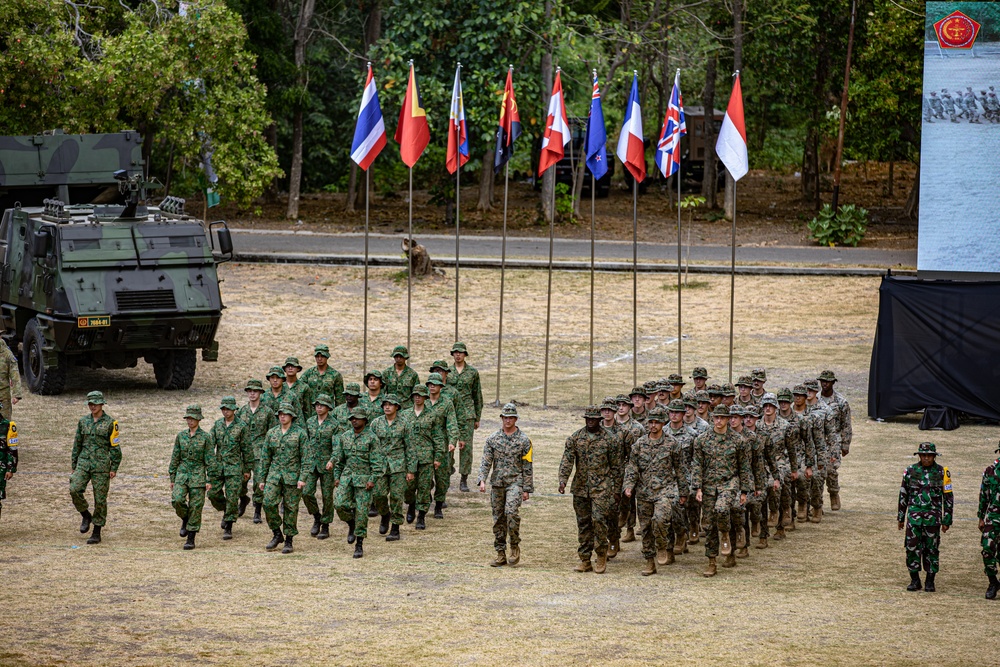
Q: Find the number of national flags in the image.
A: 9